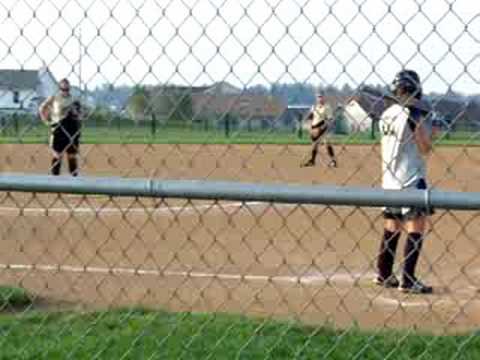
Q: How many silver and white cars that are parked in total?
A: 0